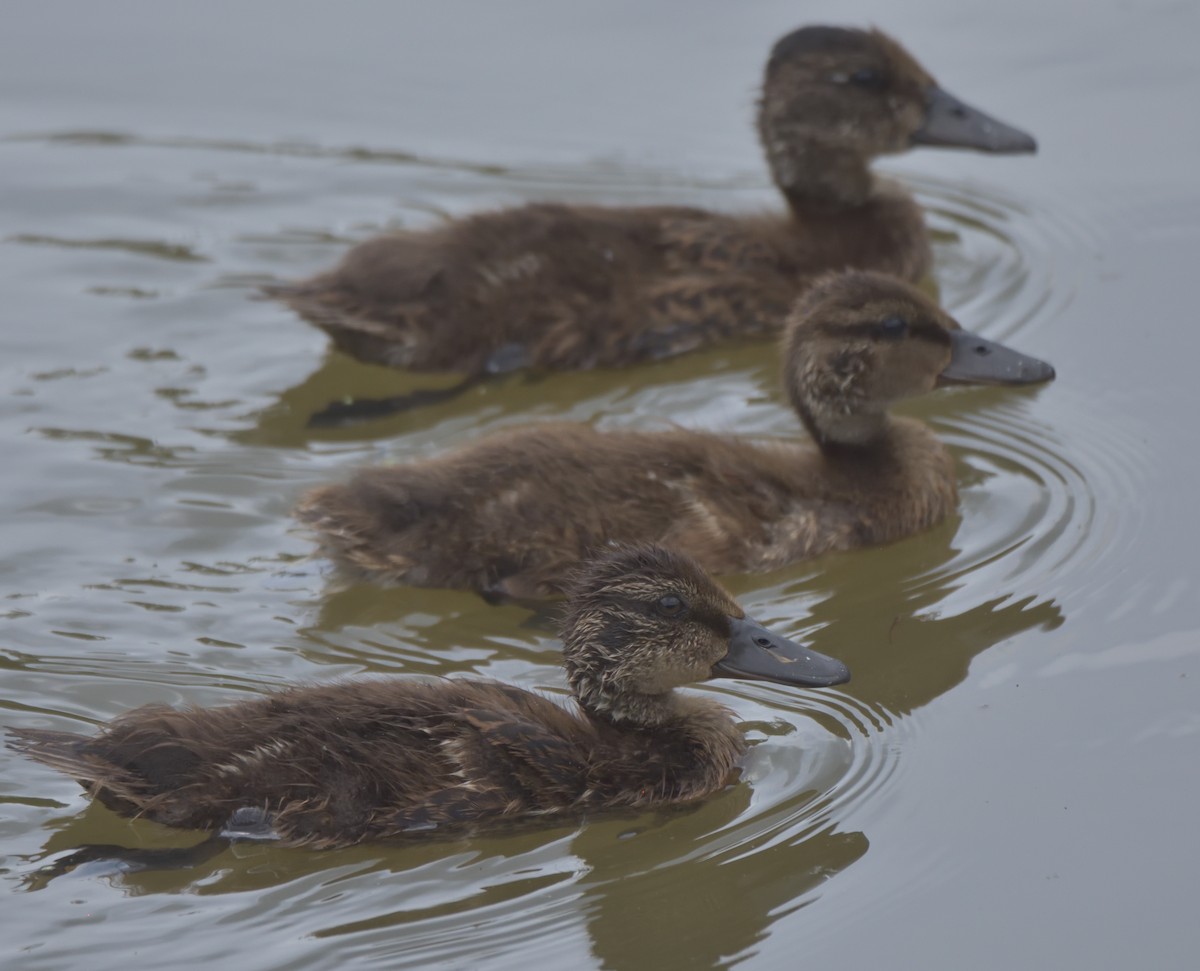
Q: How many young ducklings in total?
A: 3